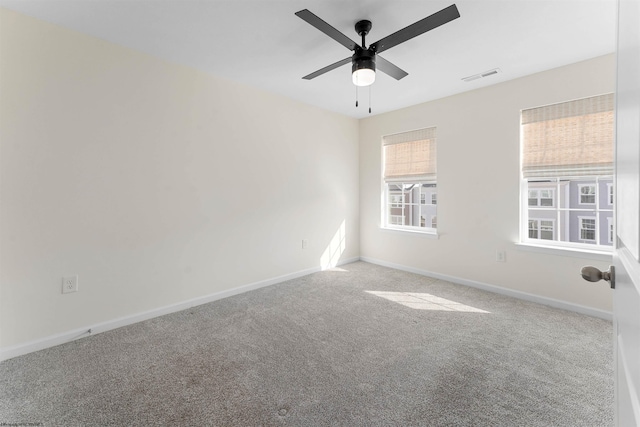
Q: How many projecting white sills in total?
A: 2